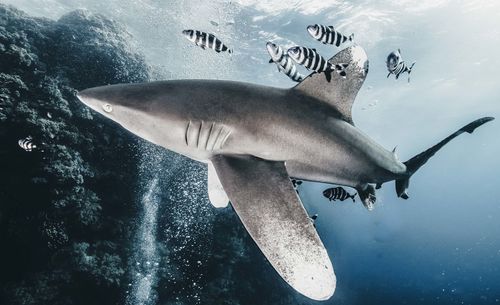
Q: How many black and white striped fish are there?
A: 7